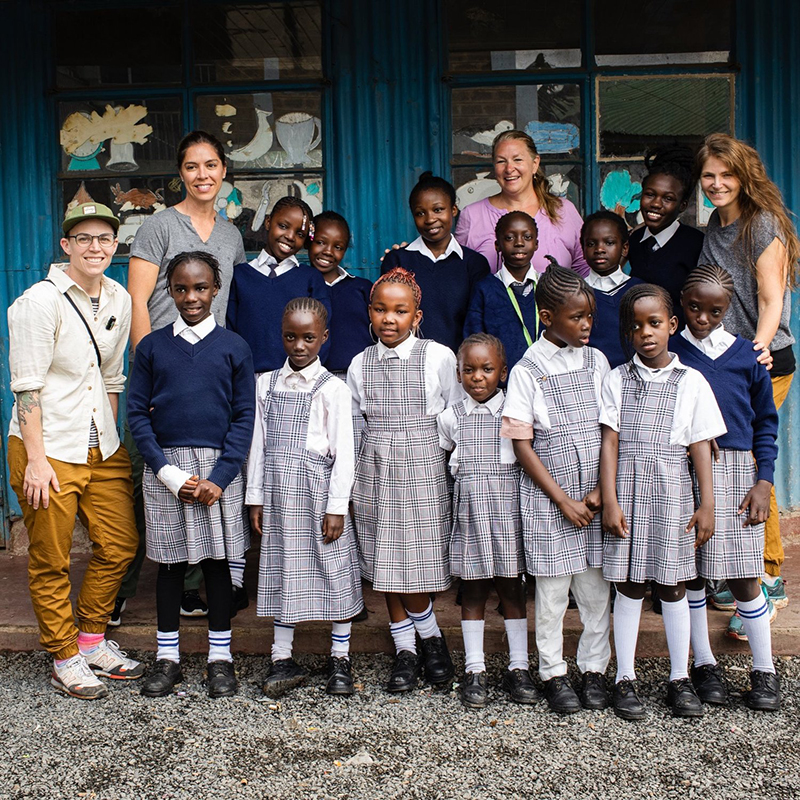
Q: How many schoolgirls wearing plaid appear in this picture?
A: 7